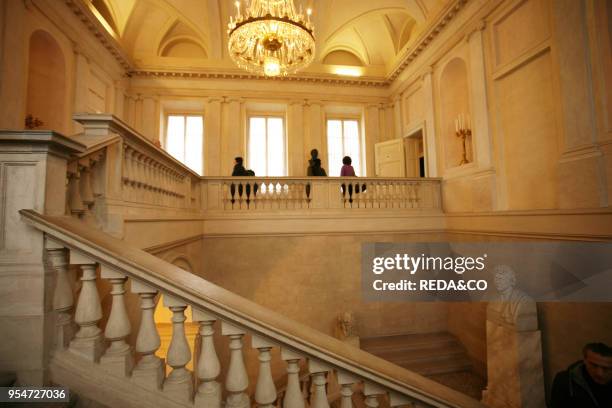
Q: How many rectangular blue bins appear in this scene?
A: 0